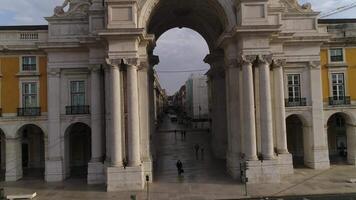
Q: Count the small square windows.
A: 2